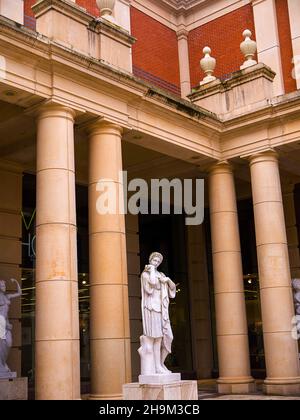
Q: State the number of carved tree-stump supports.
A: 1